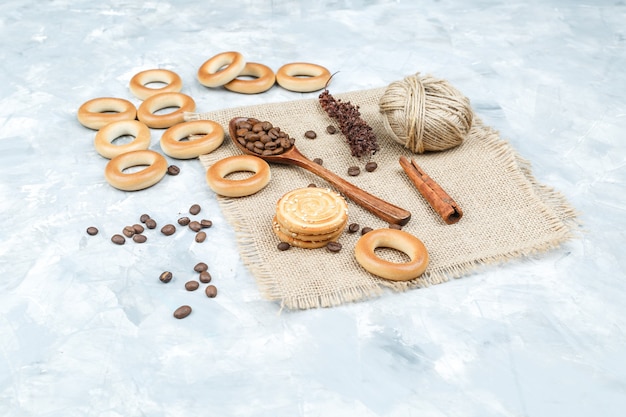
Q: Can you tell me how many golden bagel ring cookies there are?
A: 11